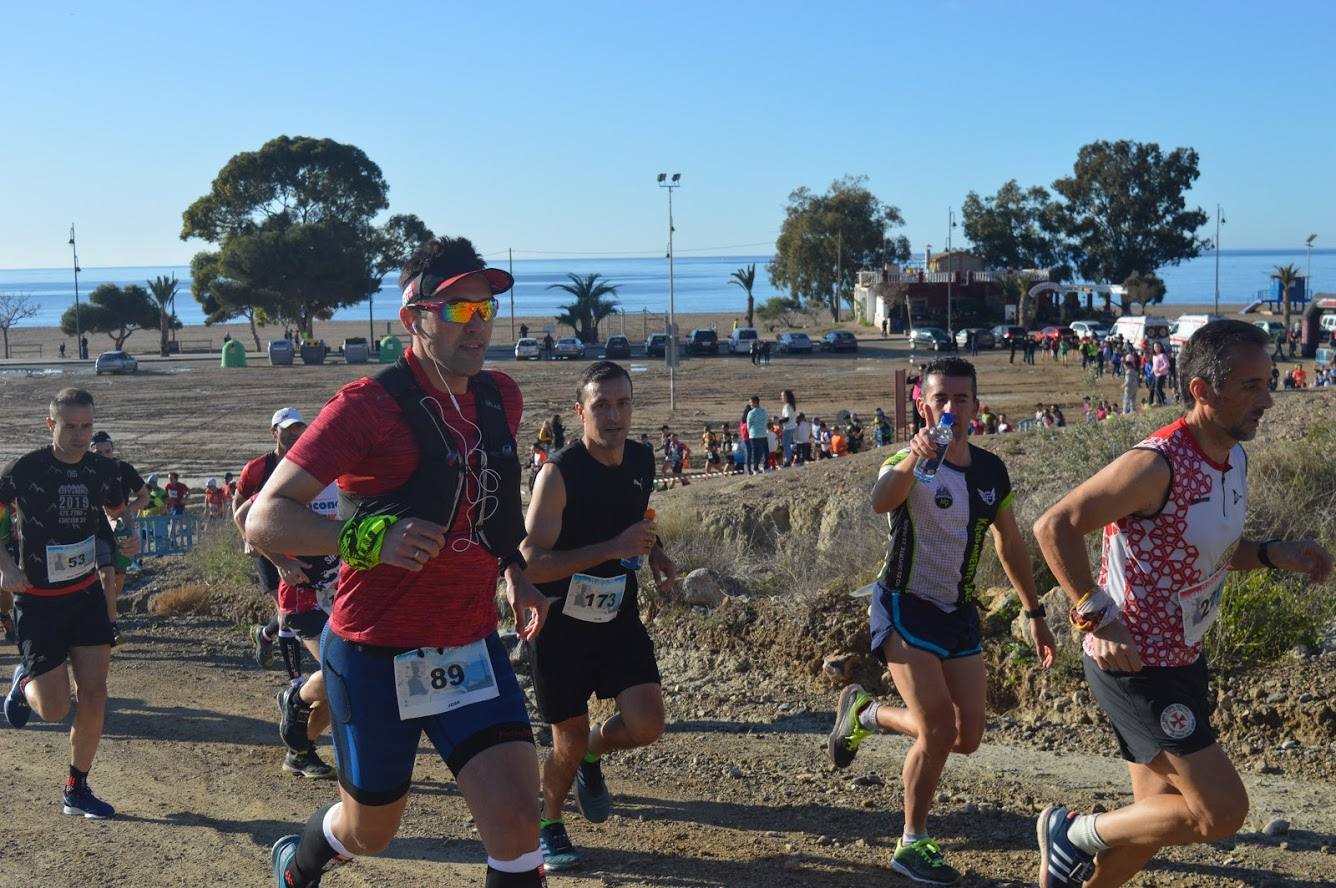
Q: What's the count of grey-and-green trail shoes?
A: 2